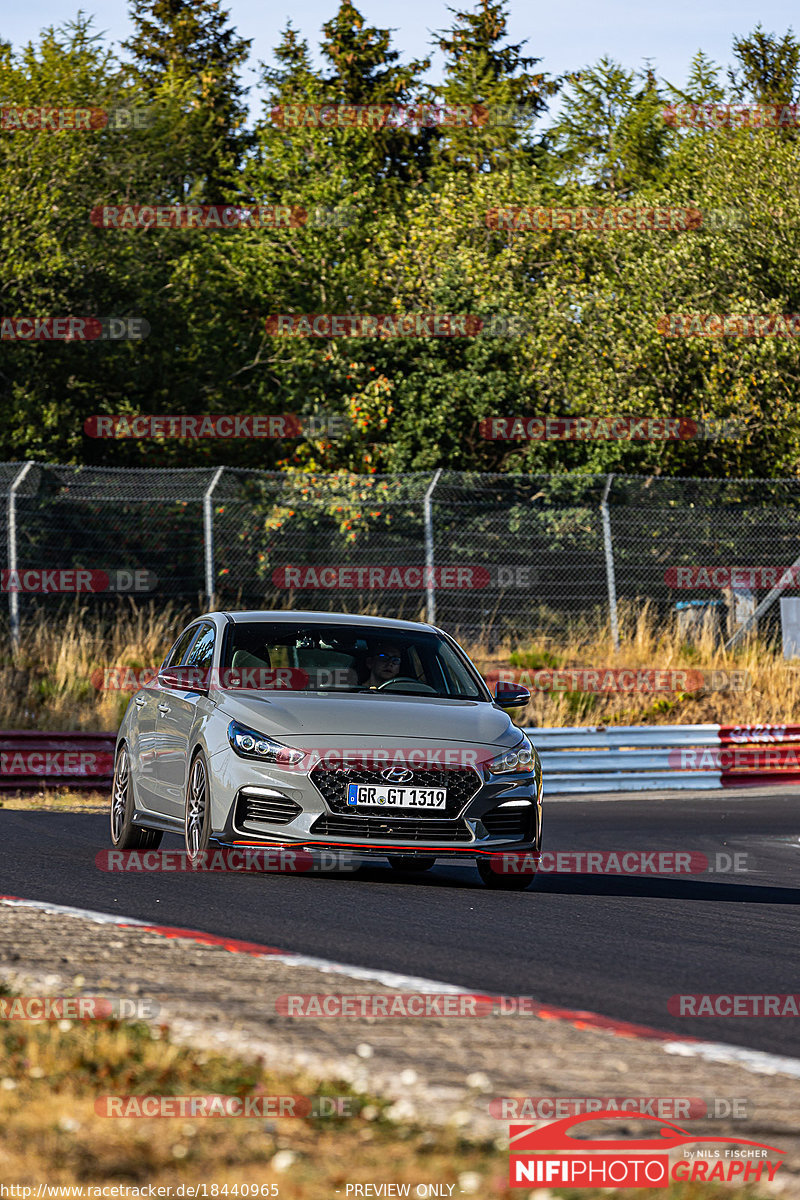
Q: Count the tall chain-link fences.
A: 1